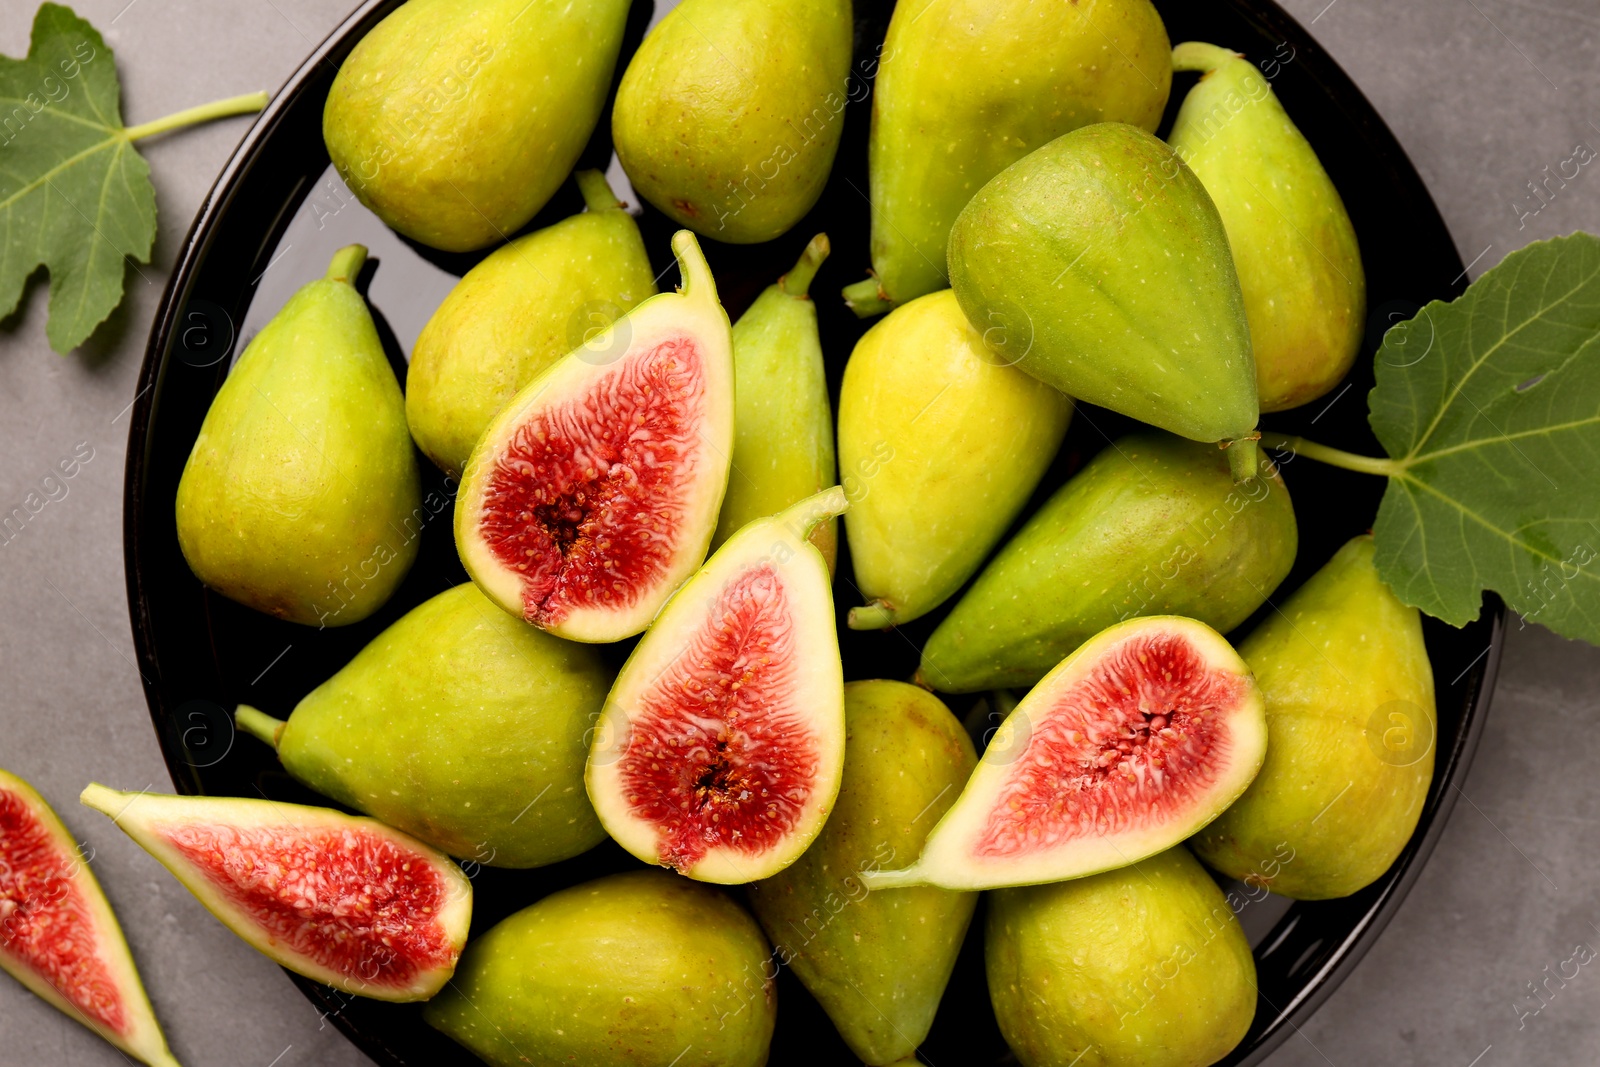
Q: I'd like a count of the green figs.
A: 15